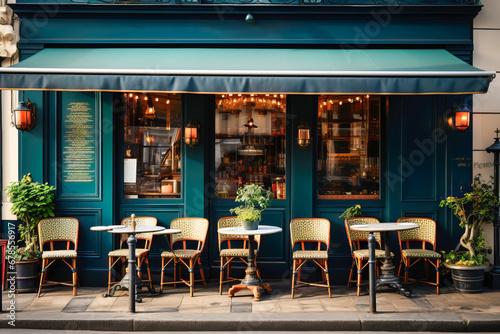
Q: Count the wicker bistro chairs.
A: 7